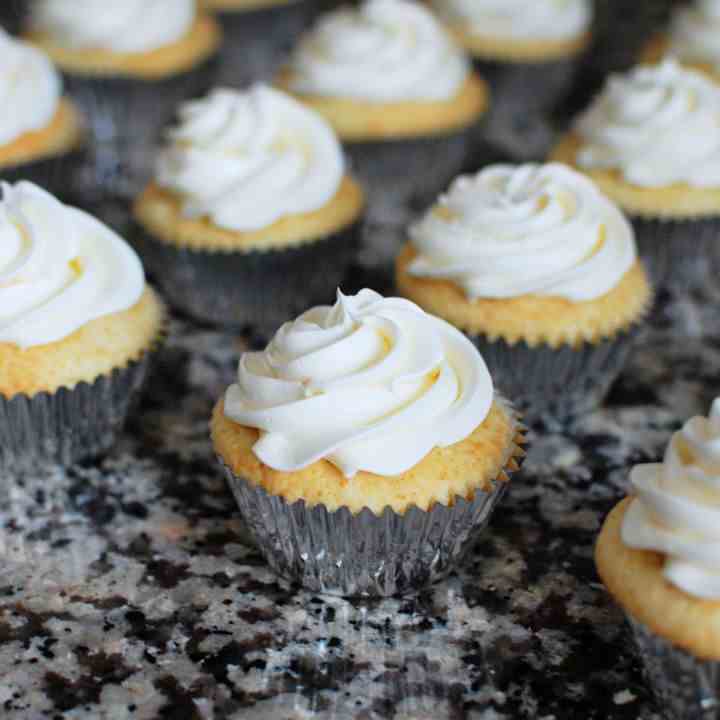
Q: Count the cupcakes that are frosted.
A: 11